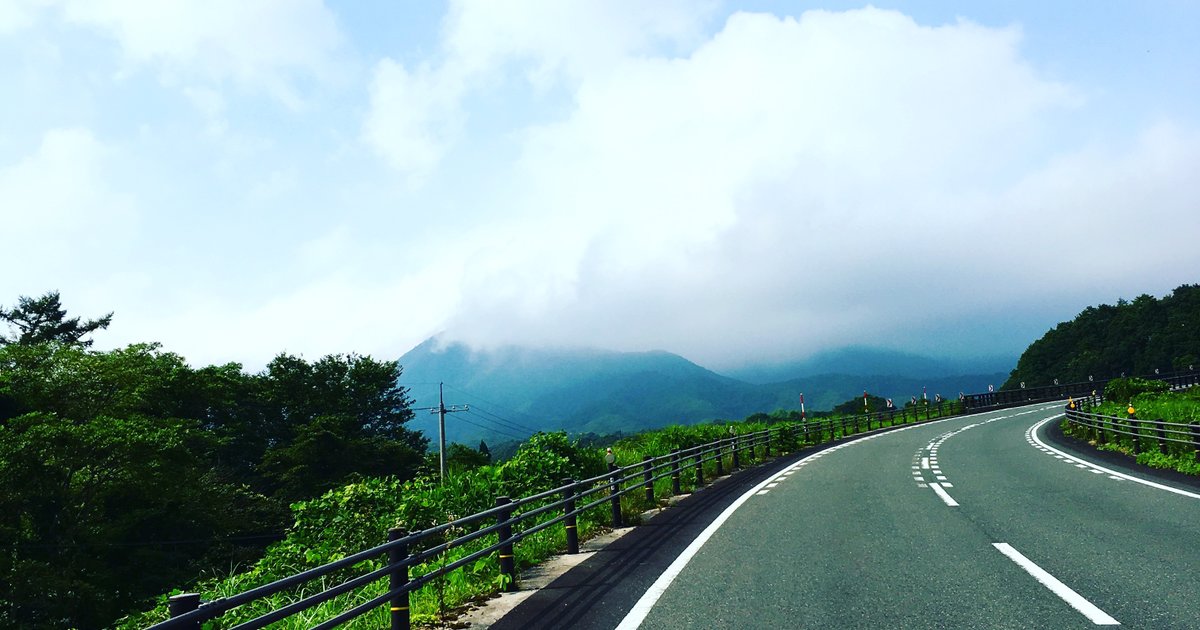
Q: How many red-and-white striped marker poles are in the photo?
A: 3